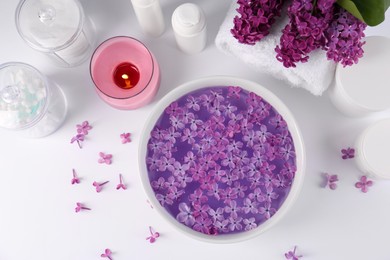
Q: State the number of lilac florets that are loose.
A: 14